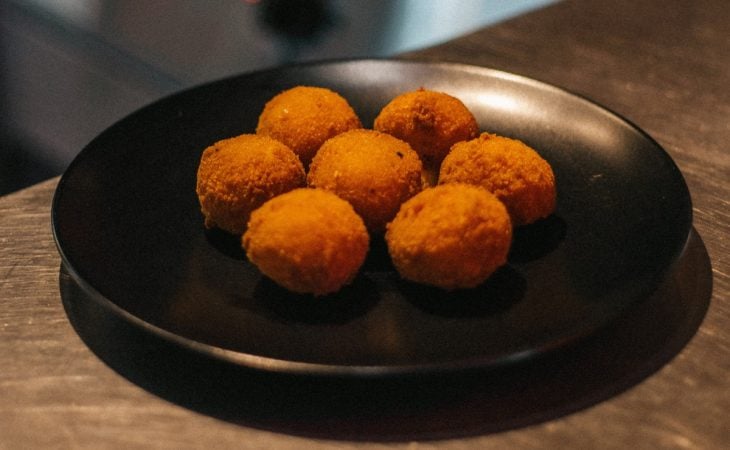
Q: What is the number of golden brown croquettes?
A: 7